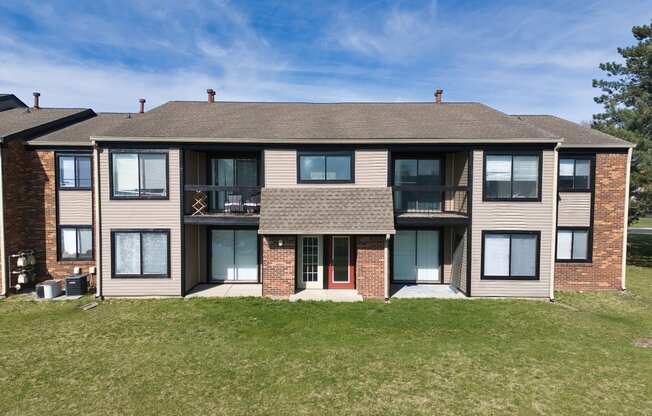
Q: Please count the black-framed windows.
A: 9